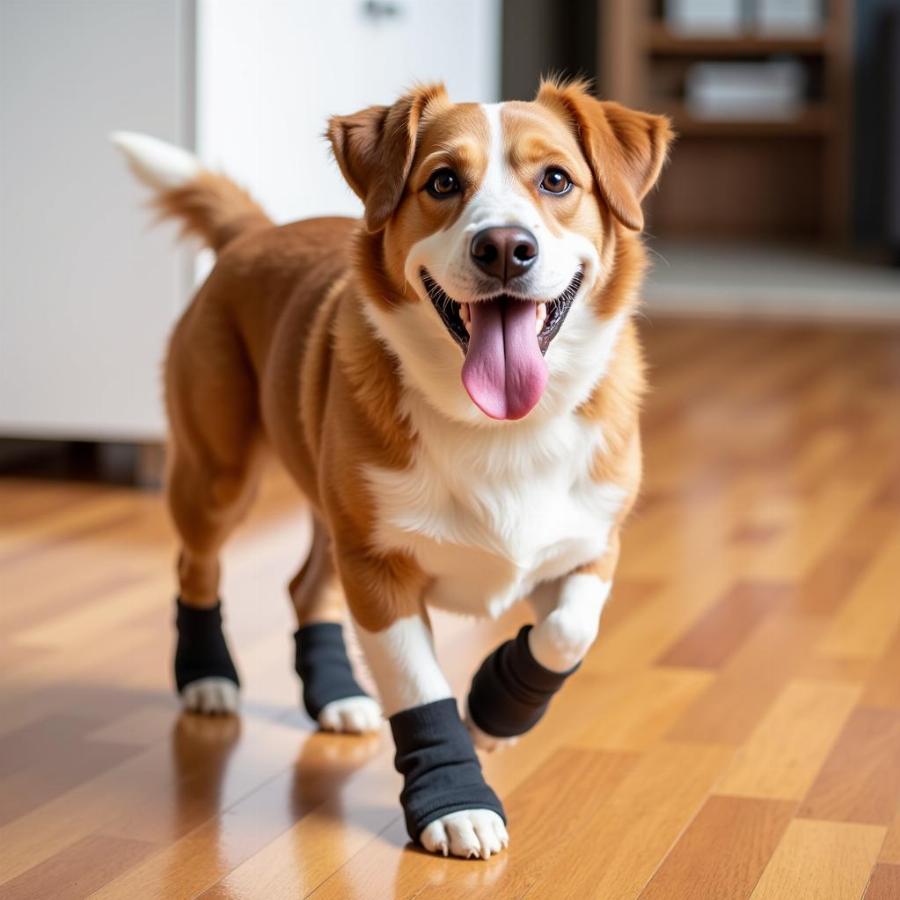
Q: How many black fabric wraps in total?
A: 4